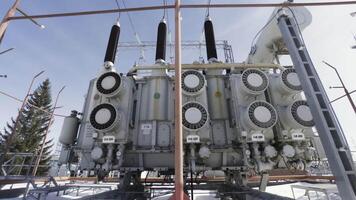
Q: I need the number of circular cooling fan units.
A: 8